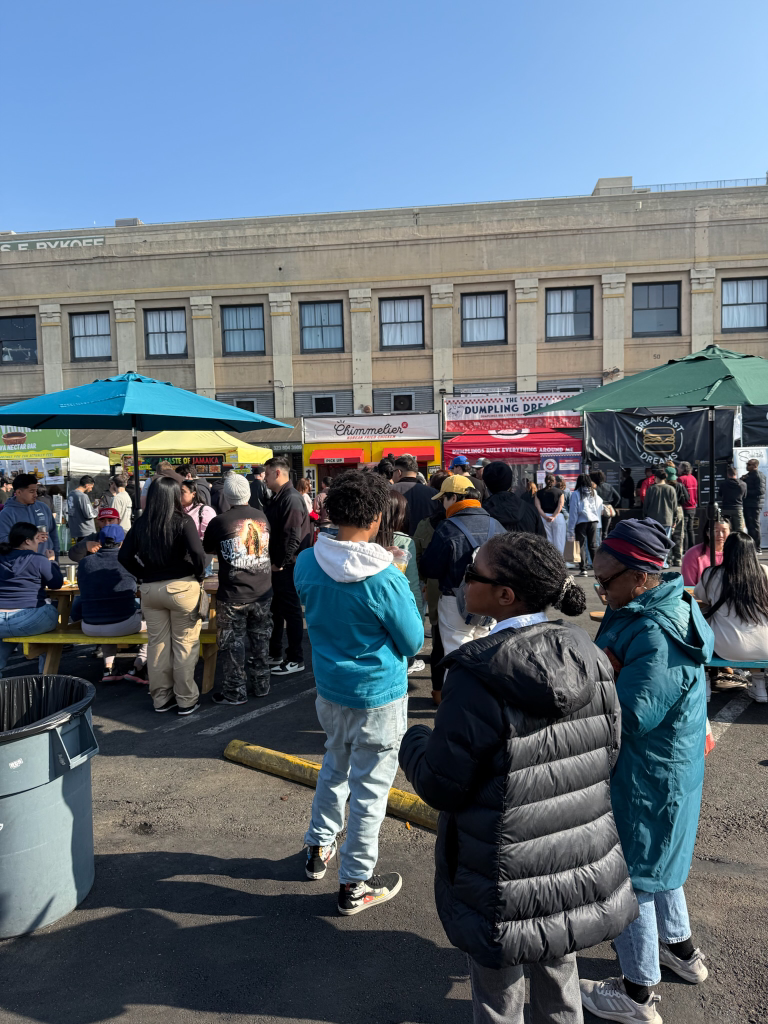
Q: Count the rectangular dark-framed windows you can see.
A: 10